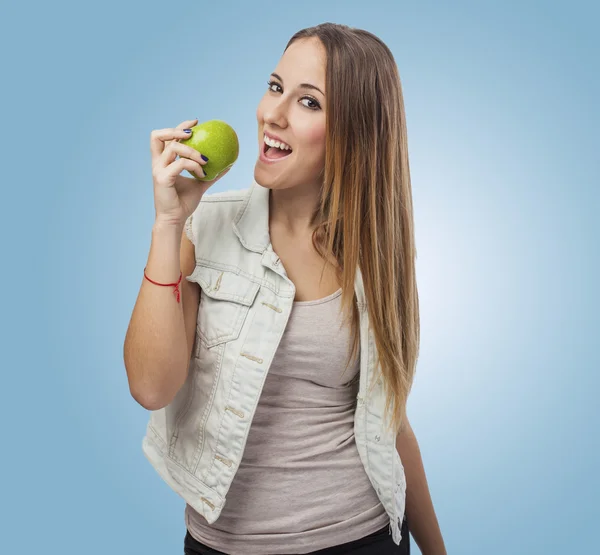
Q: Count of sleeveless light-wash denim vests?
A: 1